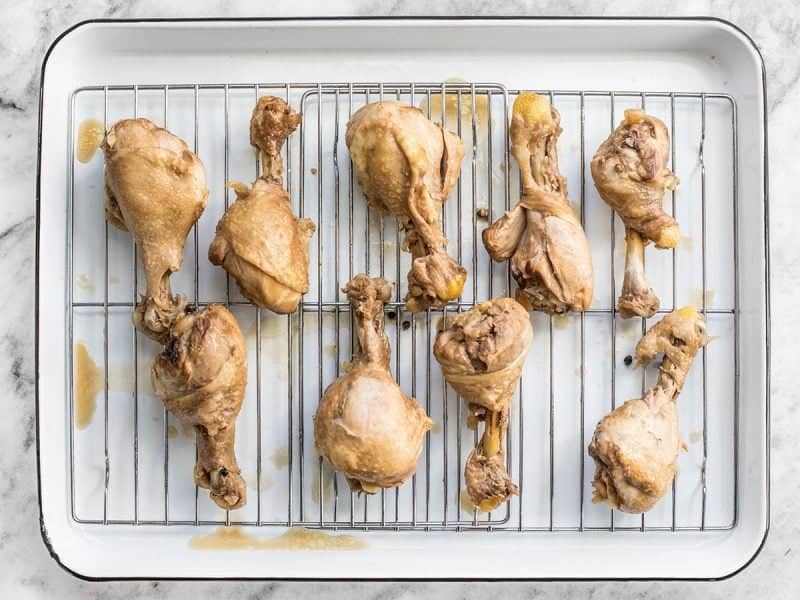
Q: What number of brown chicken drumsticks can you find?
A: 9